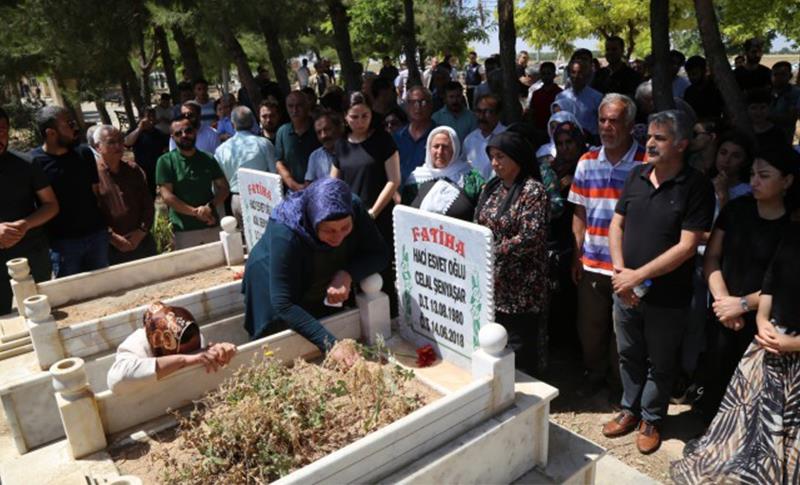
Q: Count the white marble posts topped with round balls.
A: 3